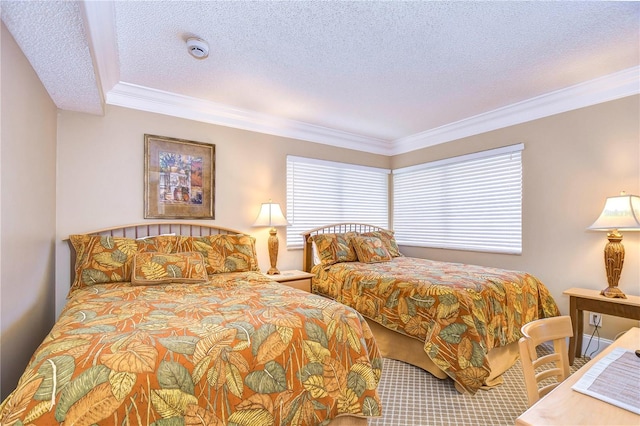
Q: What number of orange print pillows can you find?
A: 6